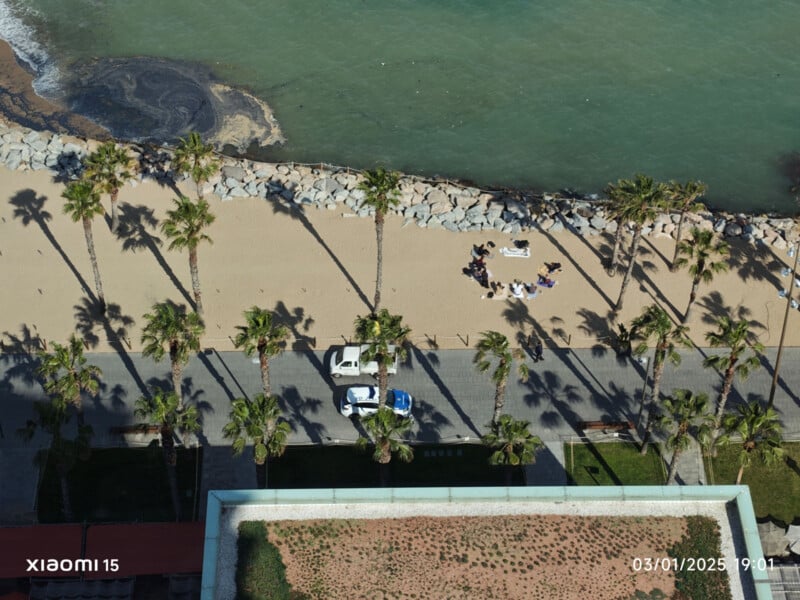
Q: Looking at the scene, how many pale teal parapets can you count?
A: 1